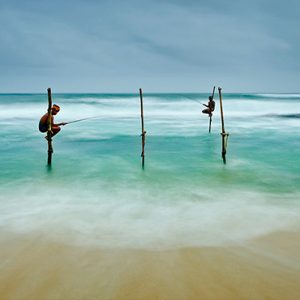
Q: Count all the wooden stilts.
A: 4